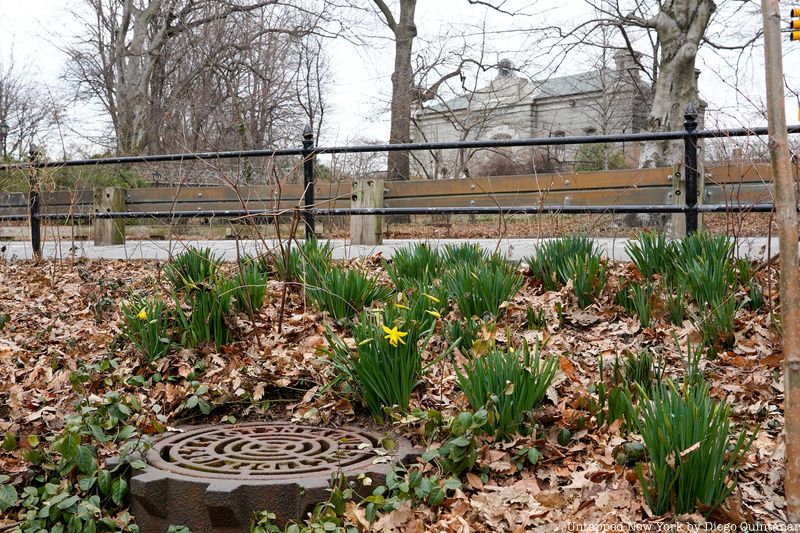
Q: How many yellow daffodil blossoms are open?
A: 2